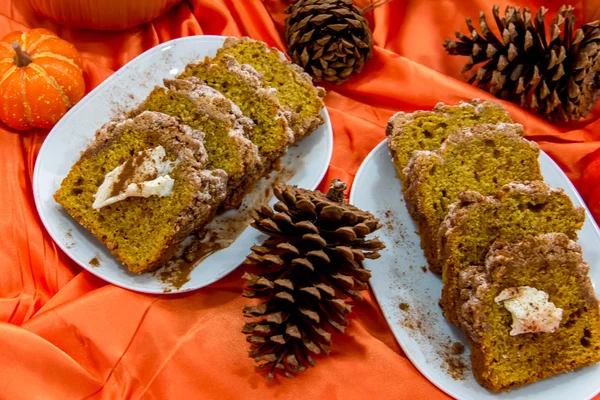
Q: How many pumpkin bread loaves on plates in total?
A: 8